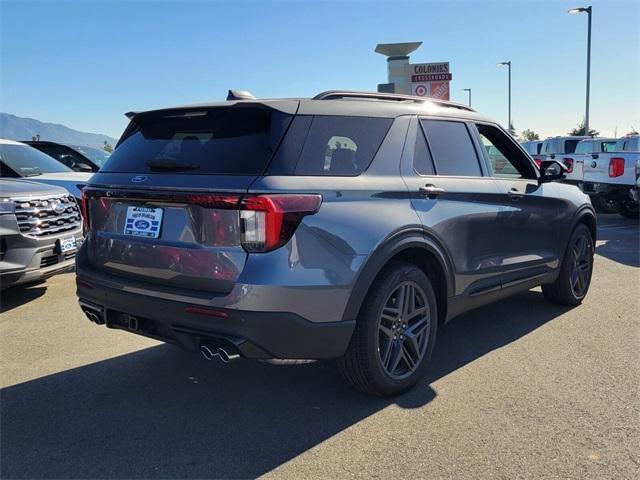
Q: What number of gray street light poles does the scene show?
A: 3